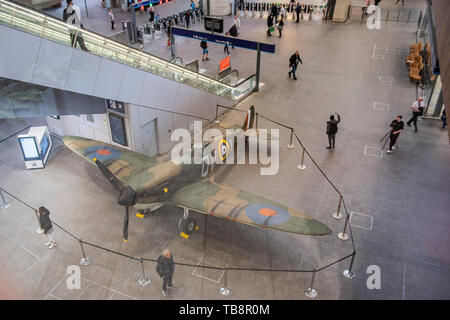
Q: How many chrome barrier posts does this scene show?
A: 13